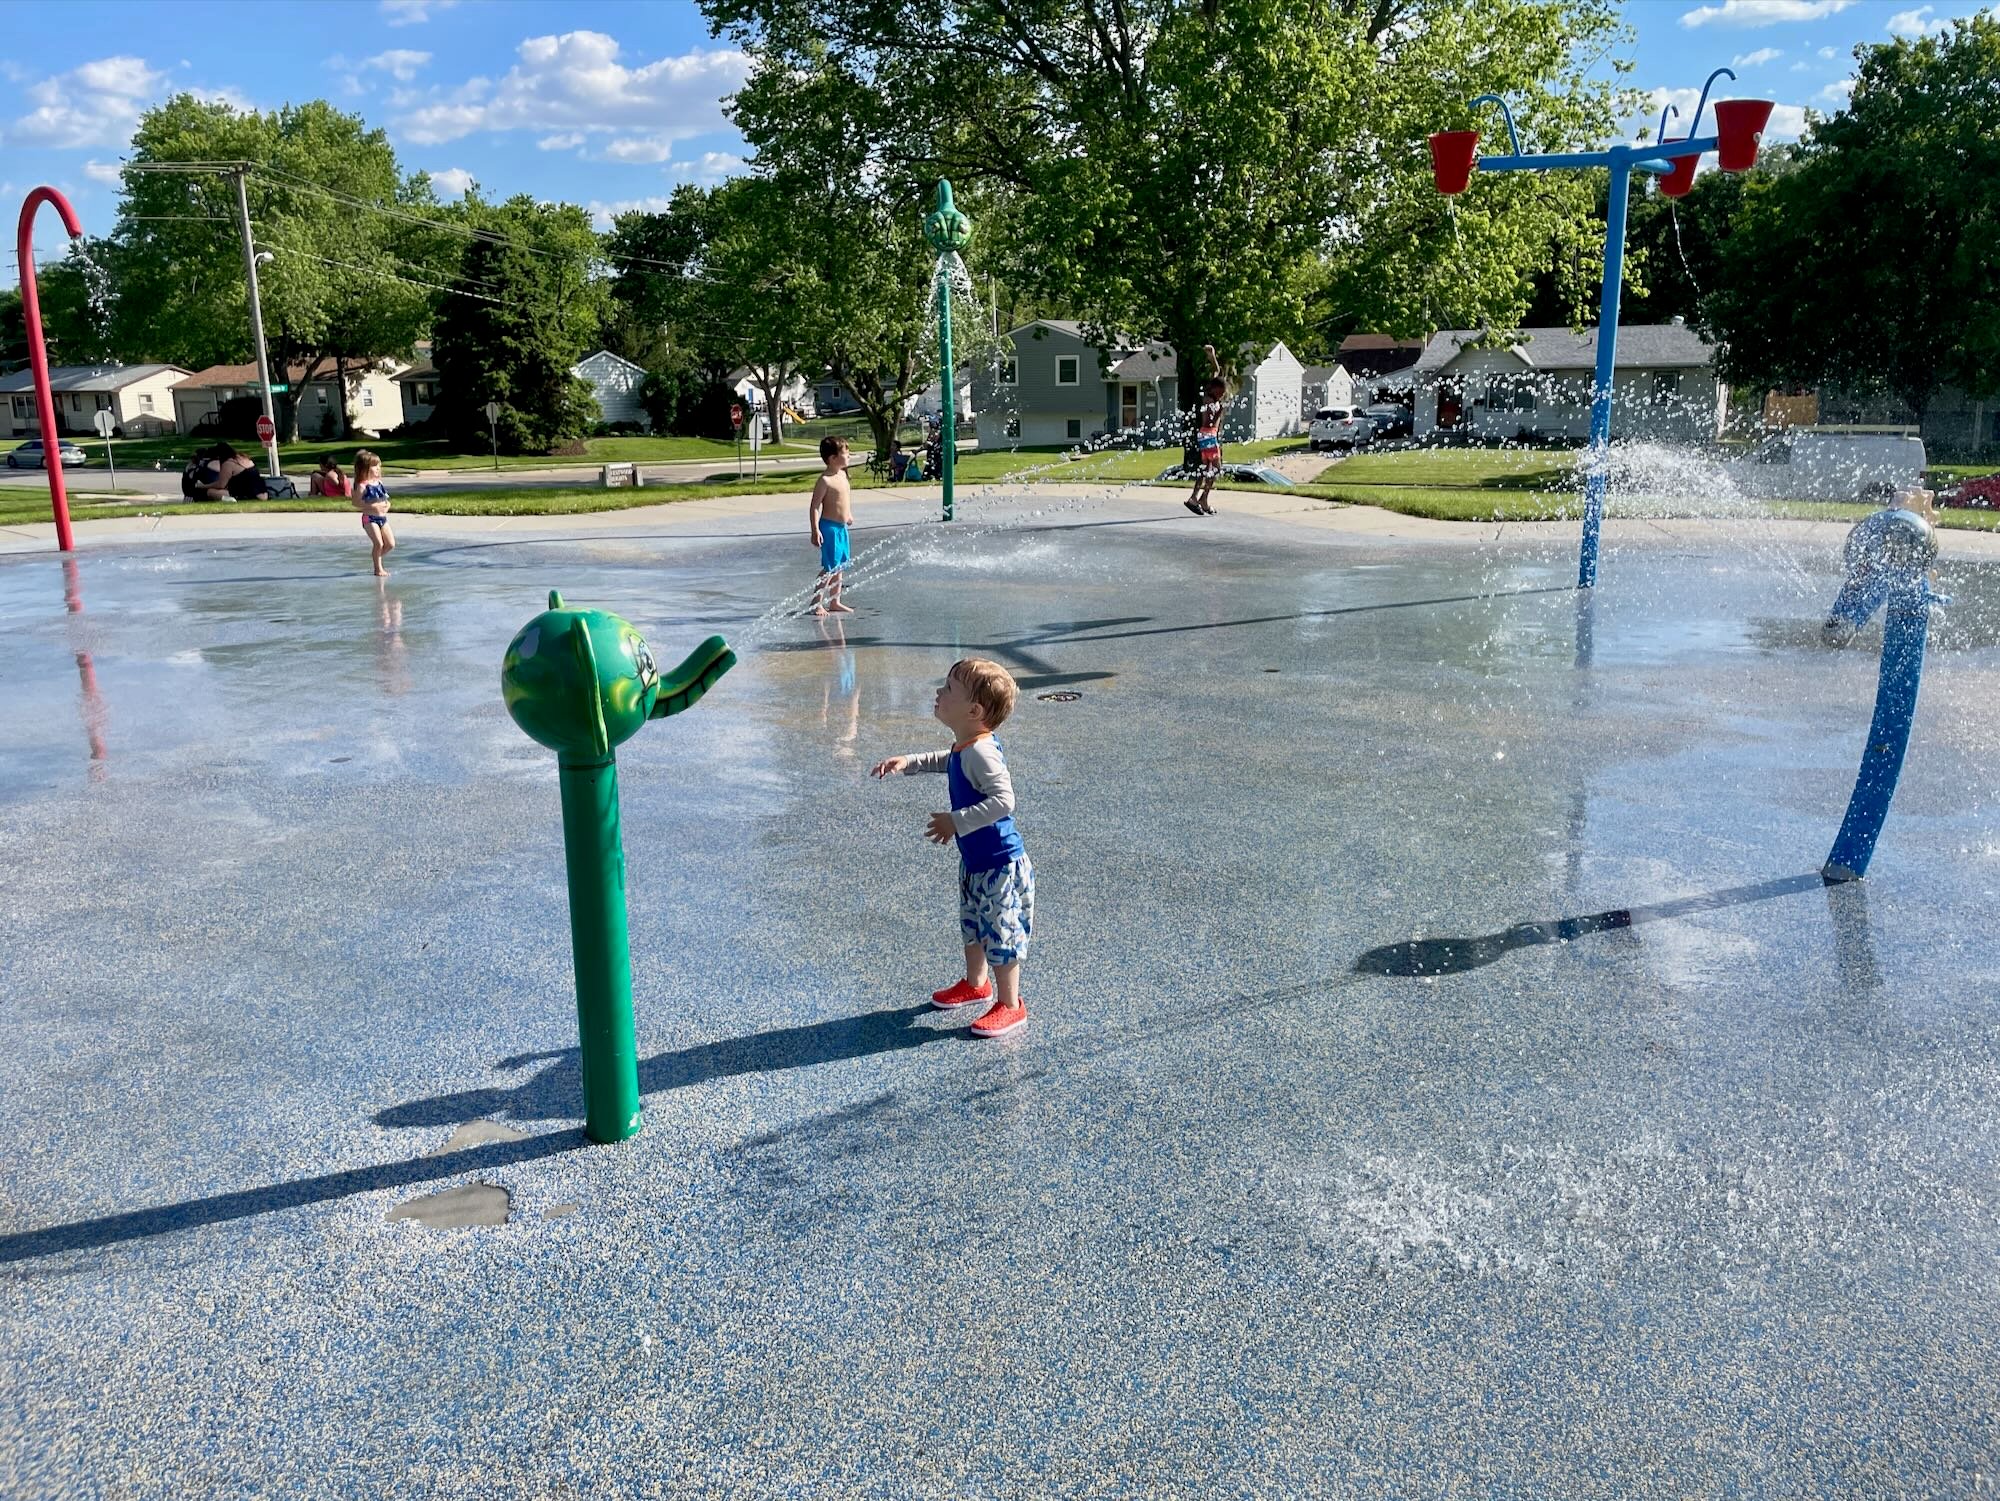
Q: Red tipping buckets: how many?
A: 3